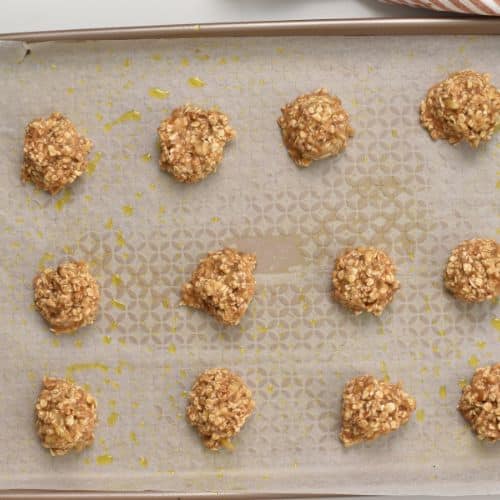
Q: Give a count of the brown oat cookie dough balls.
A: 12